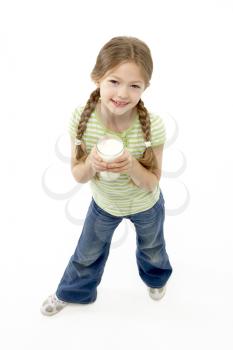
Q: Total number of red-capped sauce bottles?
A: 0